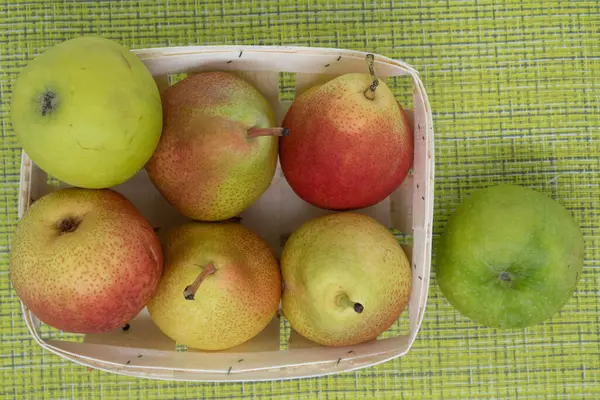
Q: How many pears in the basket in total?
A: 5